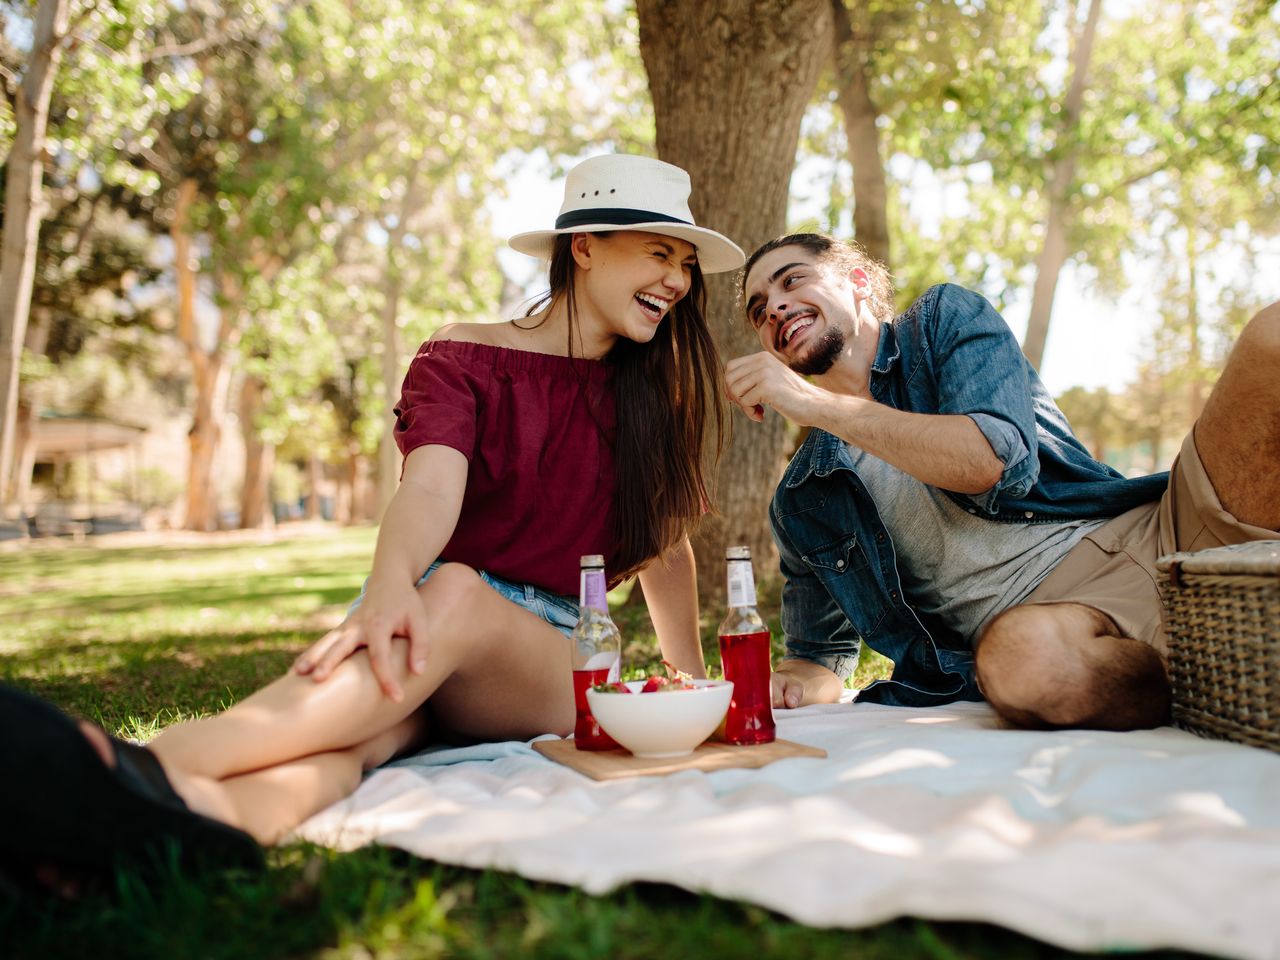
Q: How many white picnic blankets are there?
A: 1